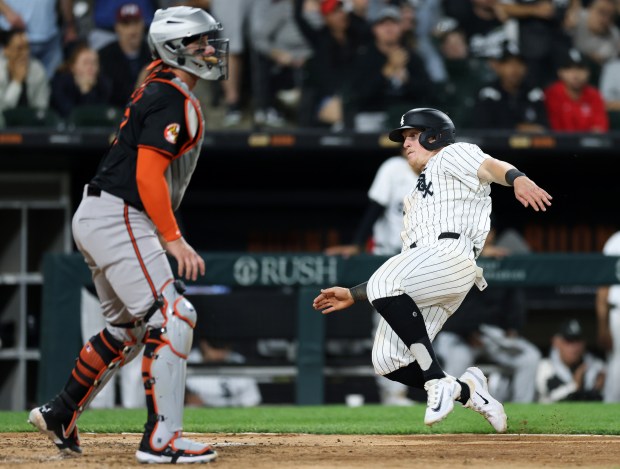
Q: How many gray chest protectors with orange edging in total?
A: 1